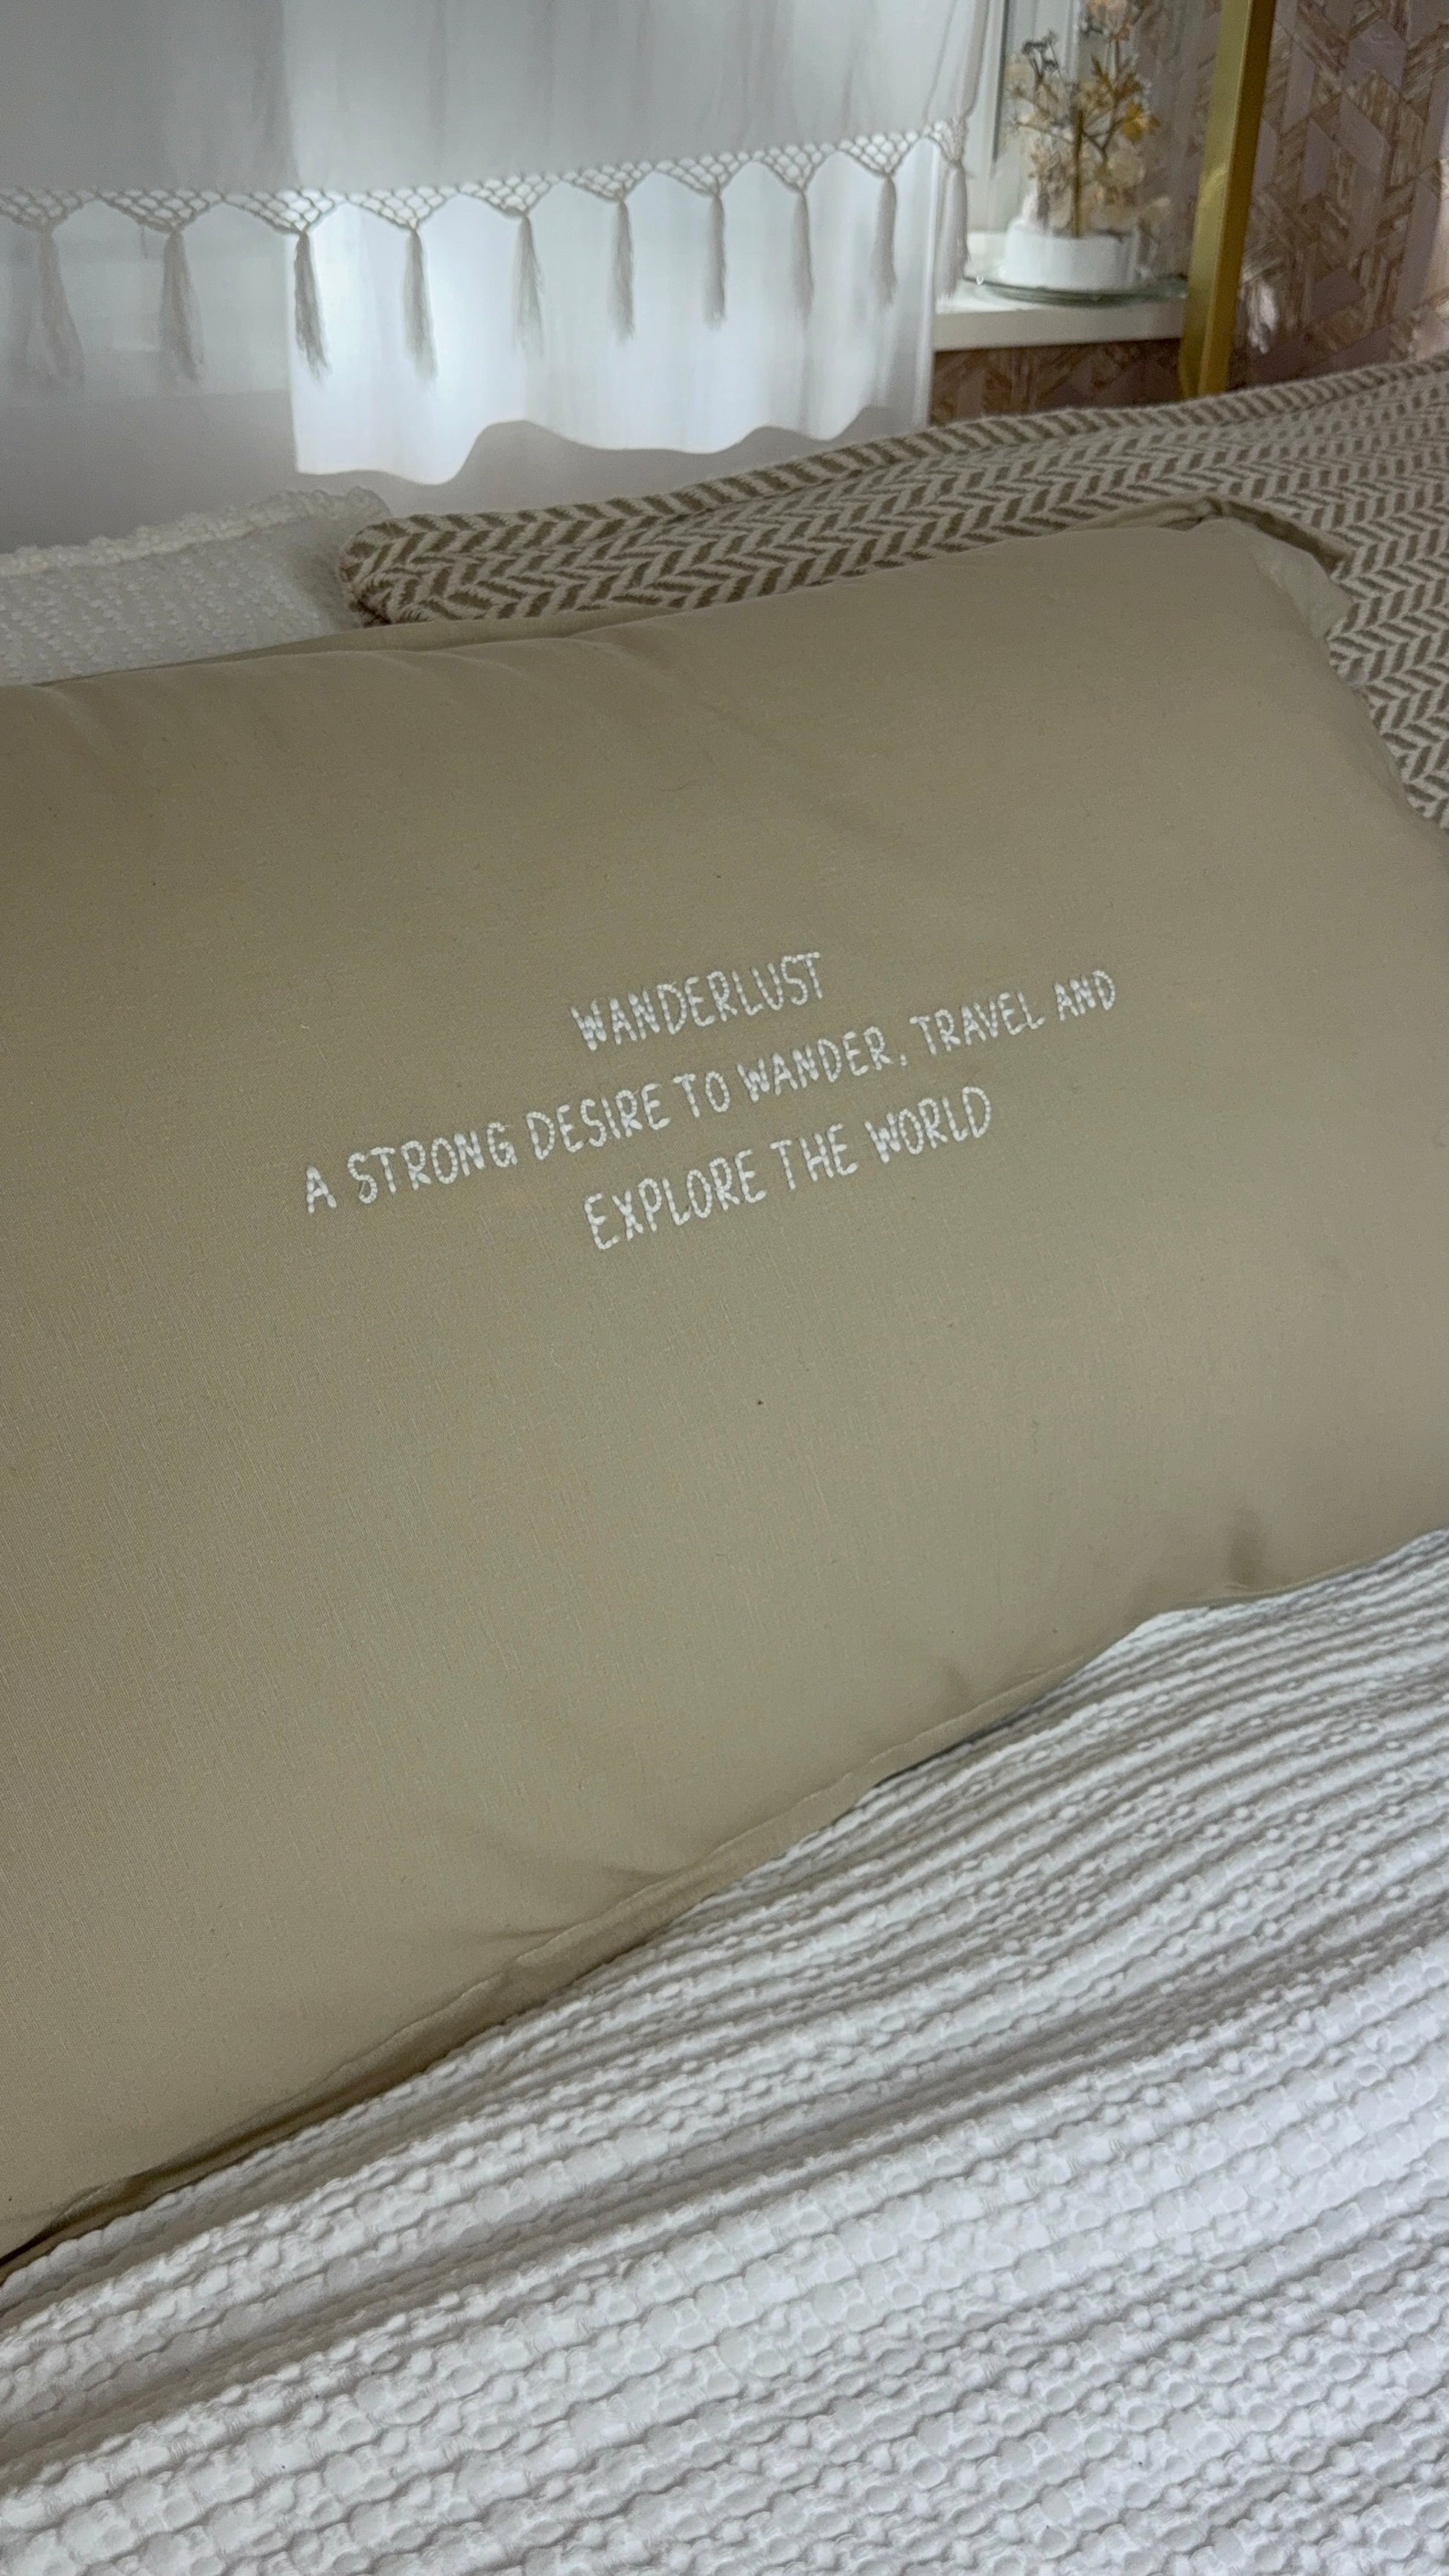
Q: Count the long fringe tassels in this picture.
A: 10